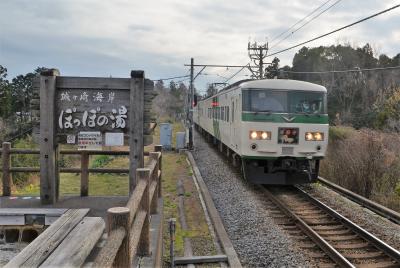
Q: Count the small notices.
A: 3